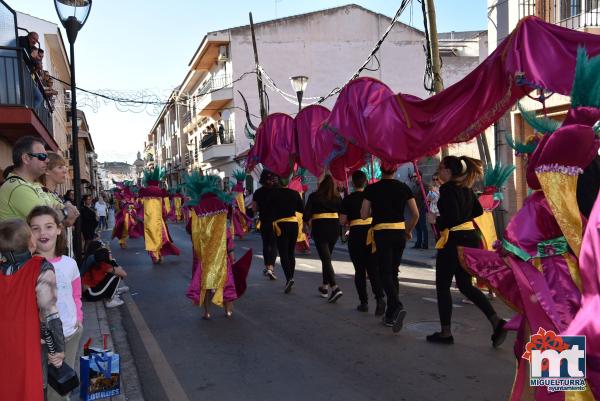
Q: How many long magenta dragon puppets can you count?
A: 1